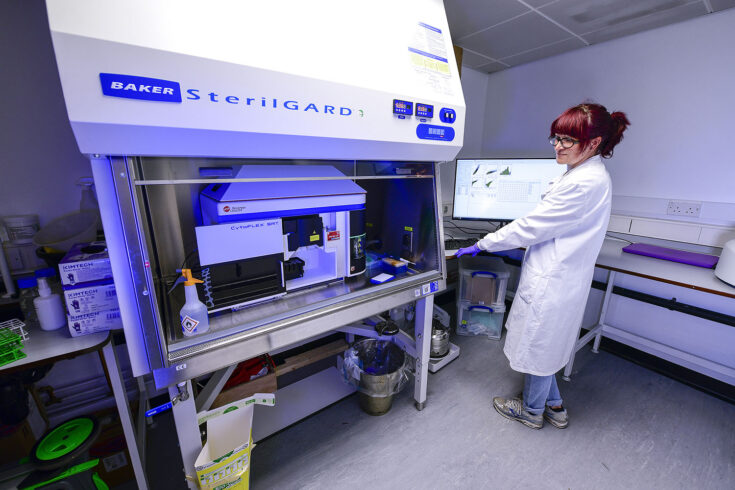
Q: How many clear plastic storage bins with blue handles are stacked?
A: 2